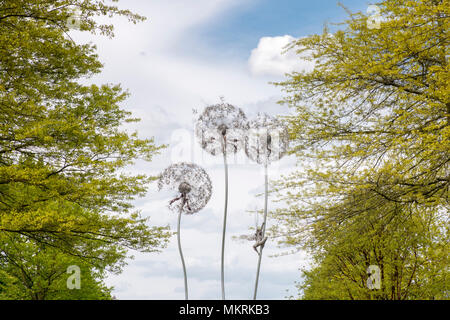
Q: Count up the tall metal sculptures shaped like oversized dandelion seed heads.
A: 3